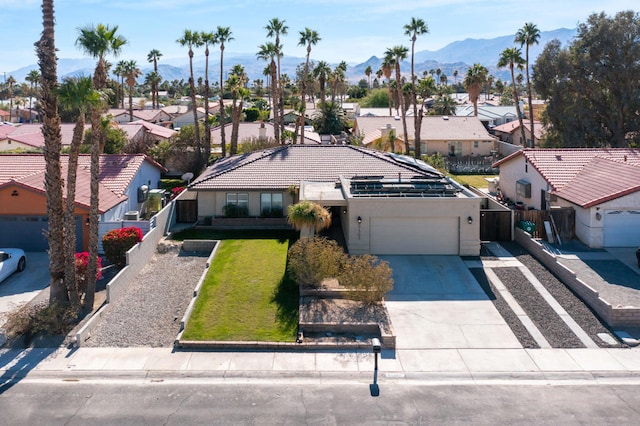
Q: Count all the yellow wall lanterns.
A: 0